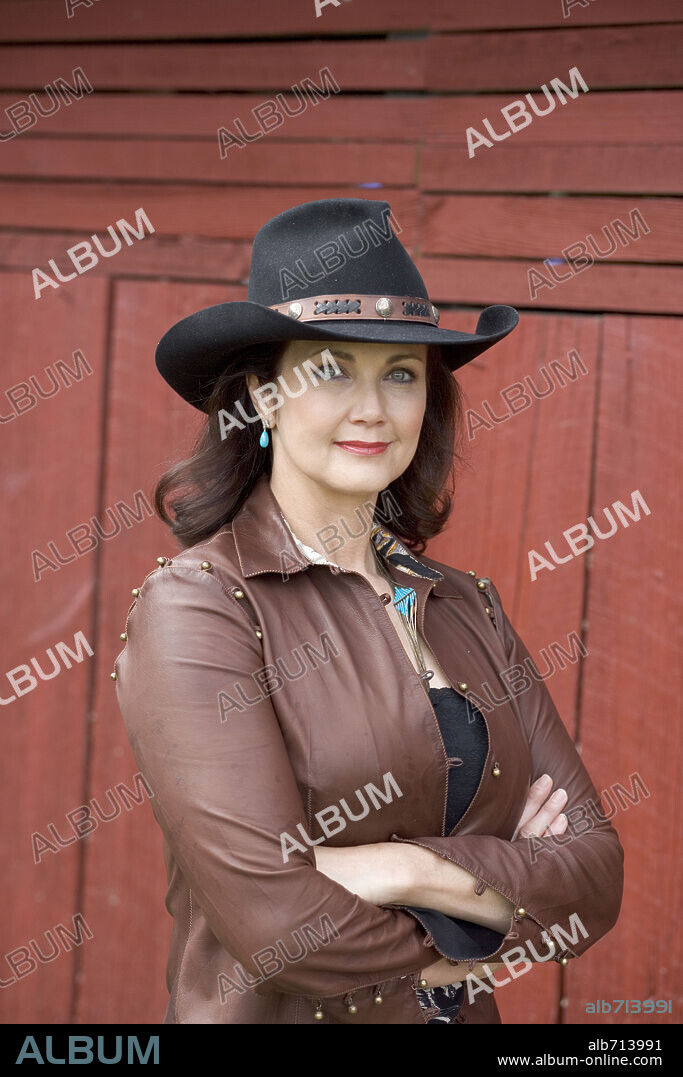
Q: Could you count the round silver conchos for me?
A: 3